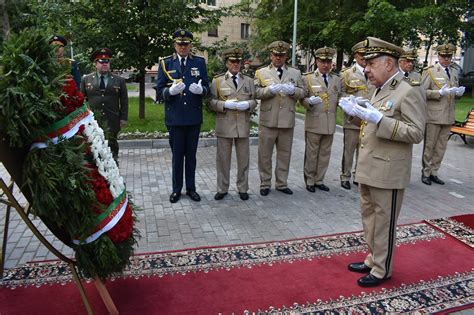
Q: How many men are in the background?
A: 9